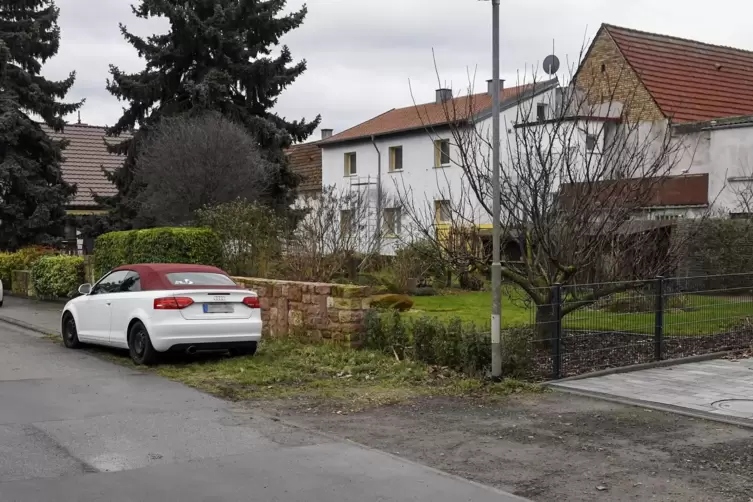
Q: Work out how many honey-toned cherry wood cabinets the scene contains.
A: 0